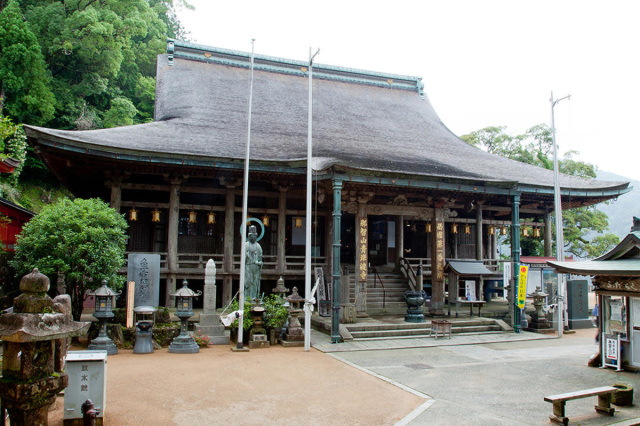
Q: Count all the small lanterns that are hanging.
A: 14